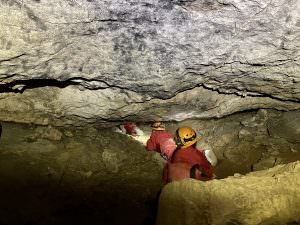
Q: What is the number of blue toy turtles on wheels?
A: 0